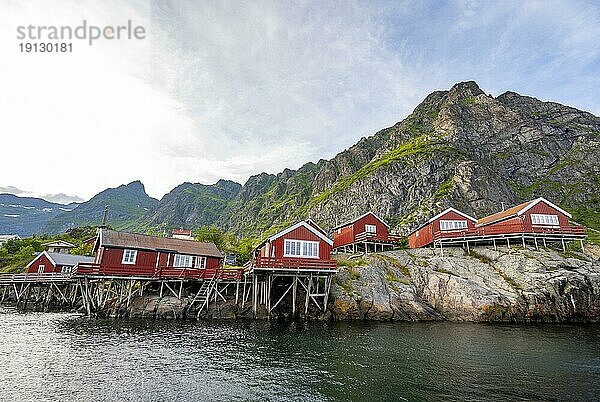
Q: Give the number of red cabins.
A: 6